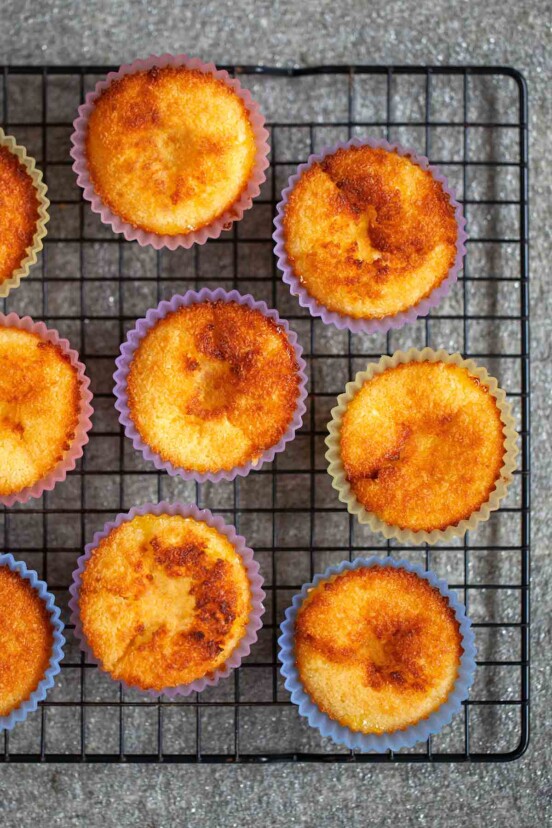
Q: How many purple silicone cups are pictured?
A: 3